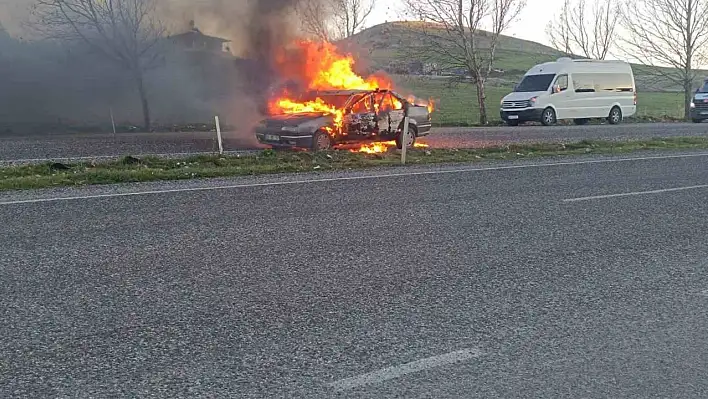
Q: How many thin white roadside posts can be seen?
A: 3